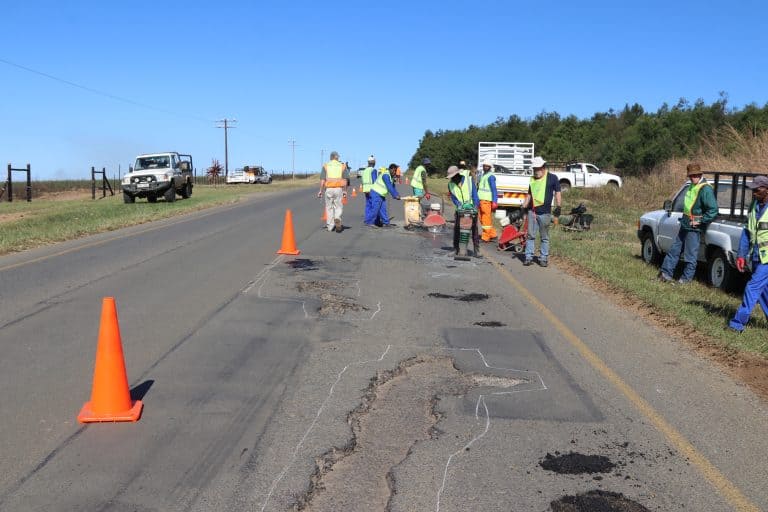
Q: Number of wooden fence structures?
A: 2